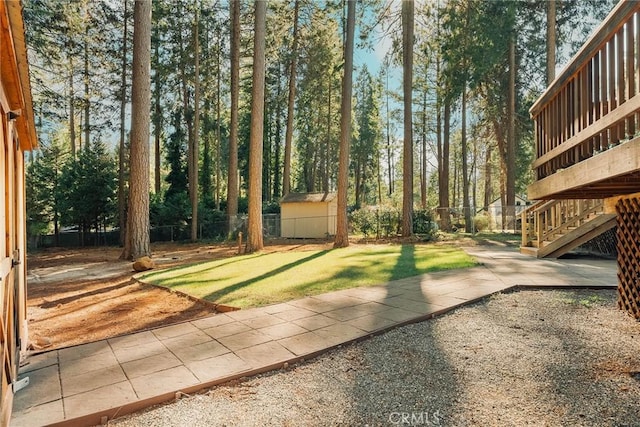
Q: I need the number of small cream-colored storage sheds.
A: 1